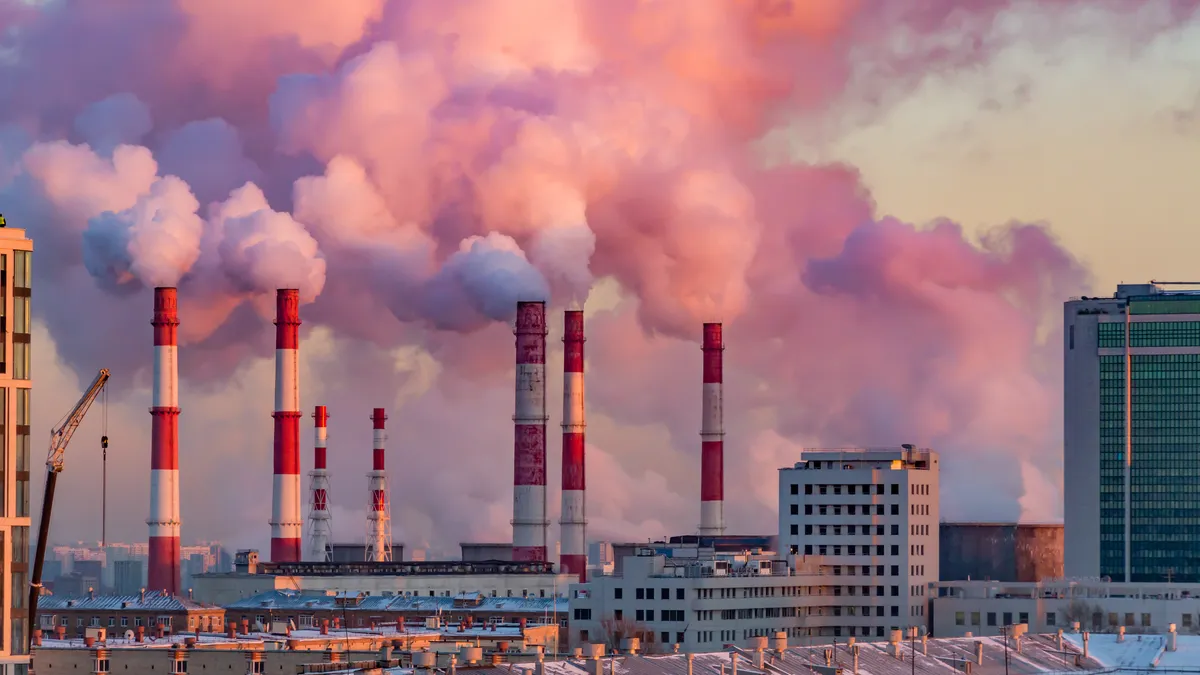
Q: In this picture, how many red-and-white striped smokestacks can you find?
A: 7